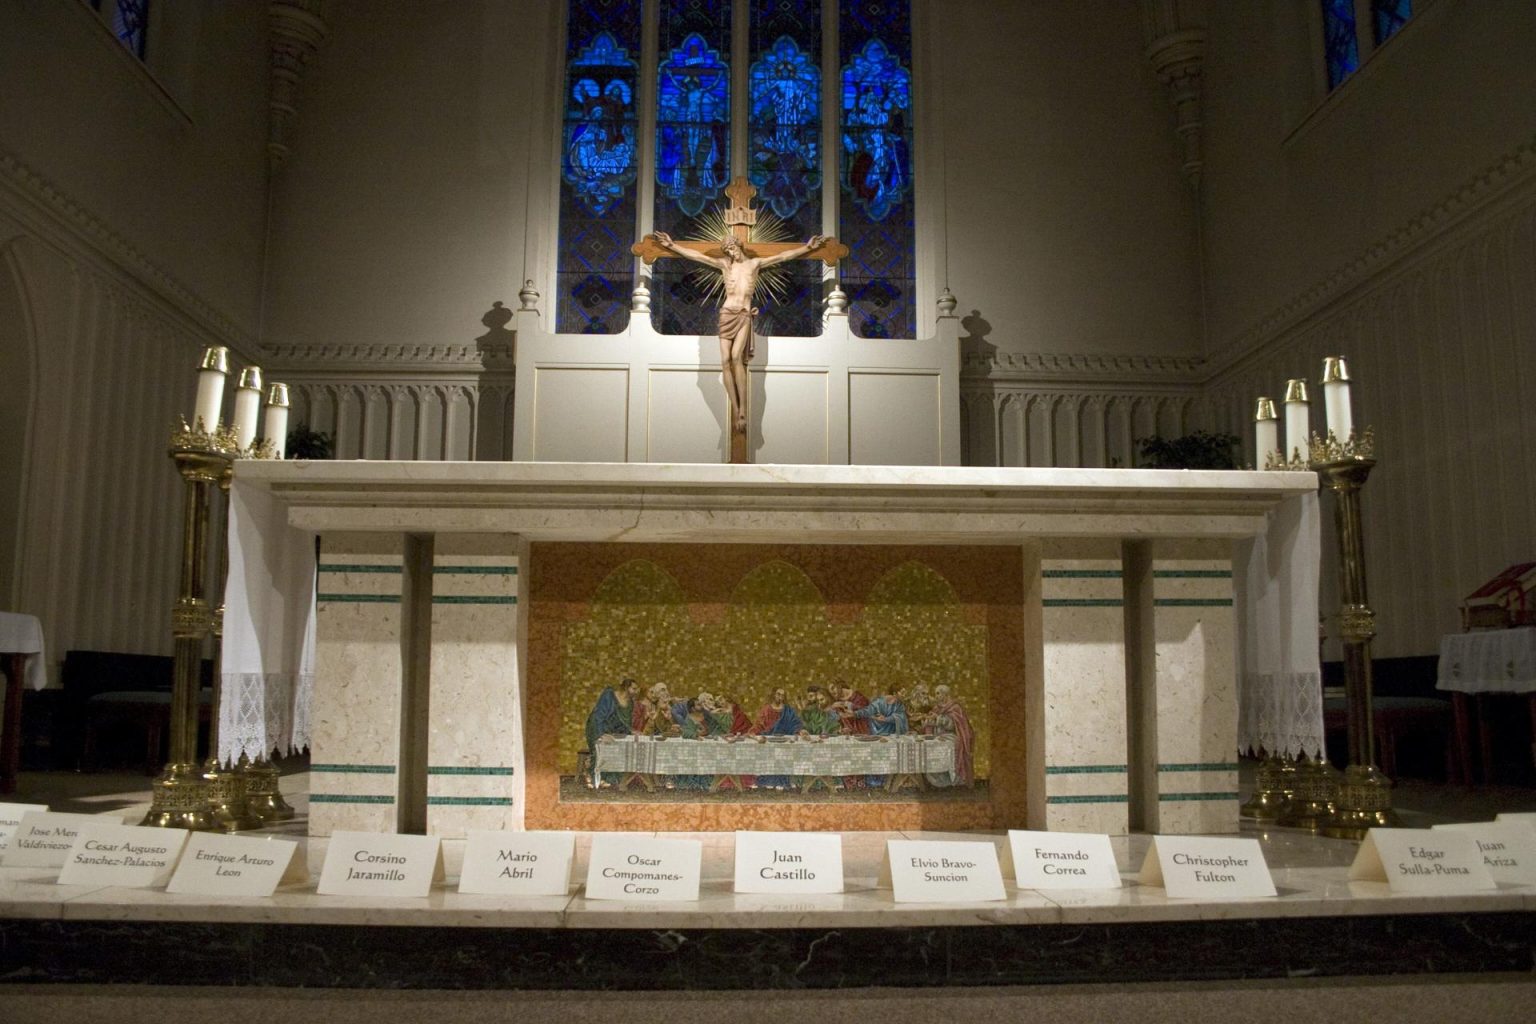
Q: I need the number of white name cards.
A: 14